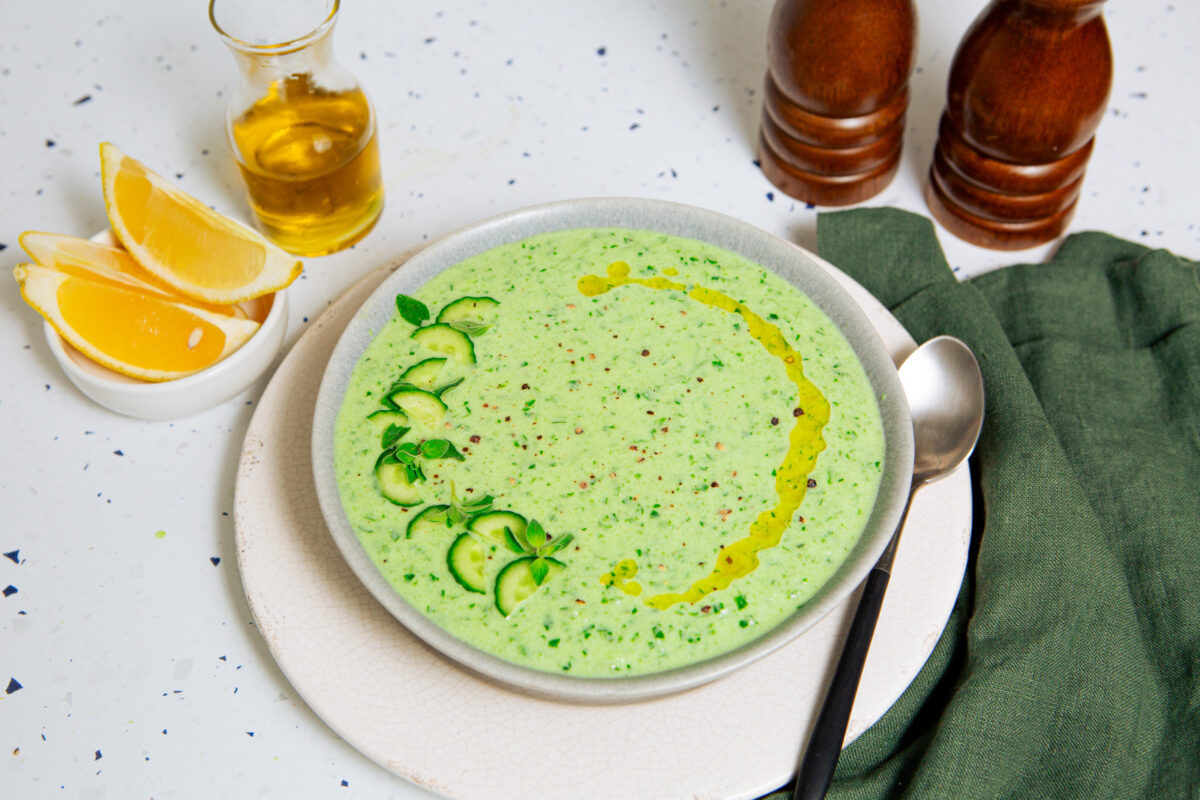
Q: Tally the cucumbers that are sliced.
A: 10